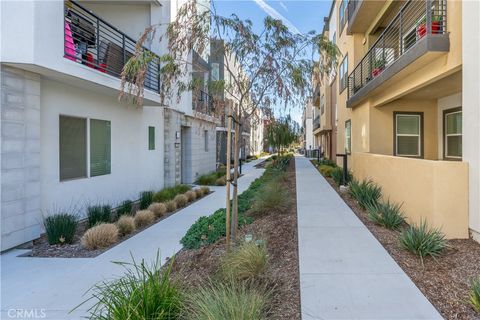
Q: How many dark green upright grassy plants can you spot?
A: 4